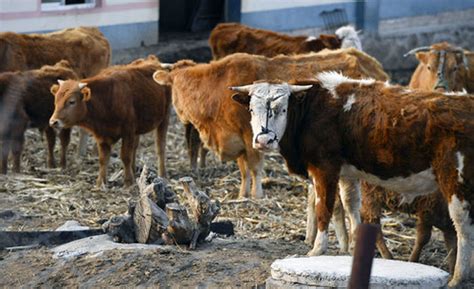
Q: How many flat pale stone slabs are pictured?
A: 2